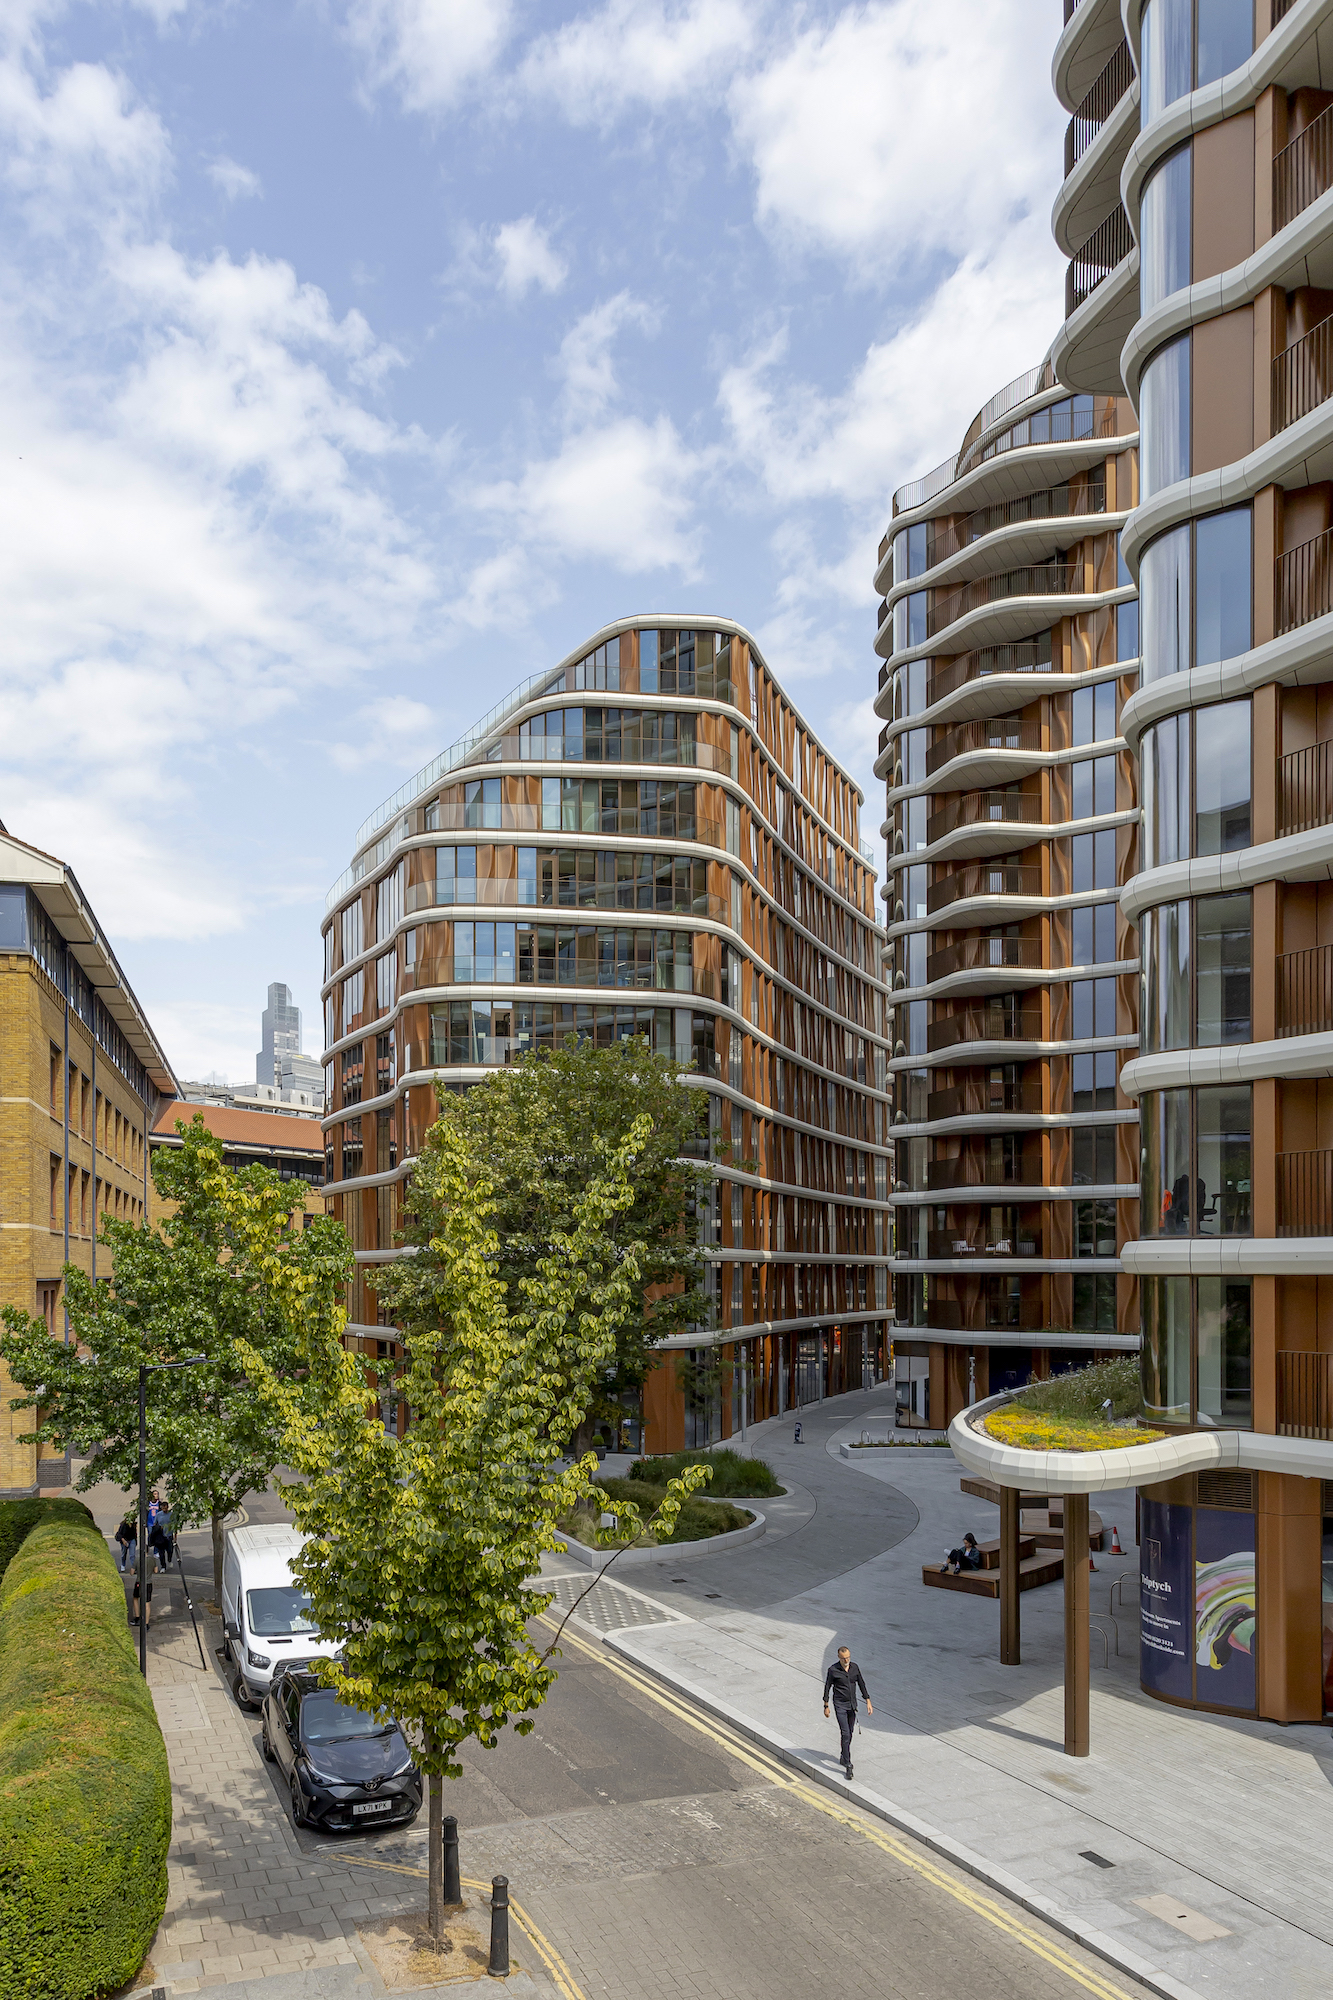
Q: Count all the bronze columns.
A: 2